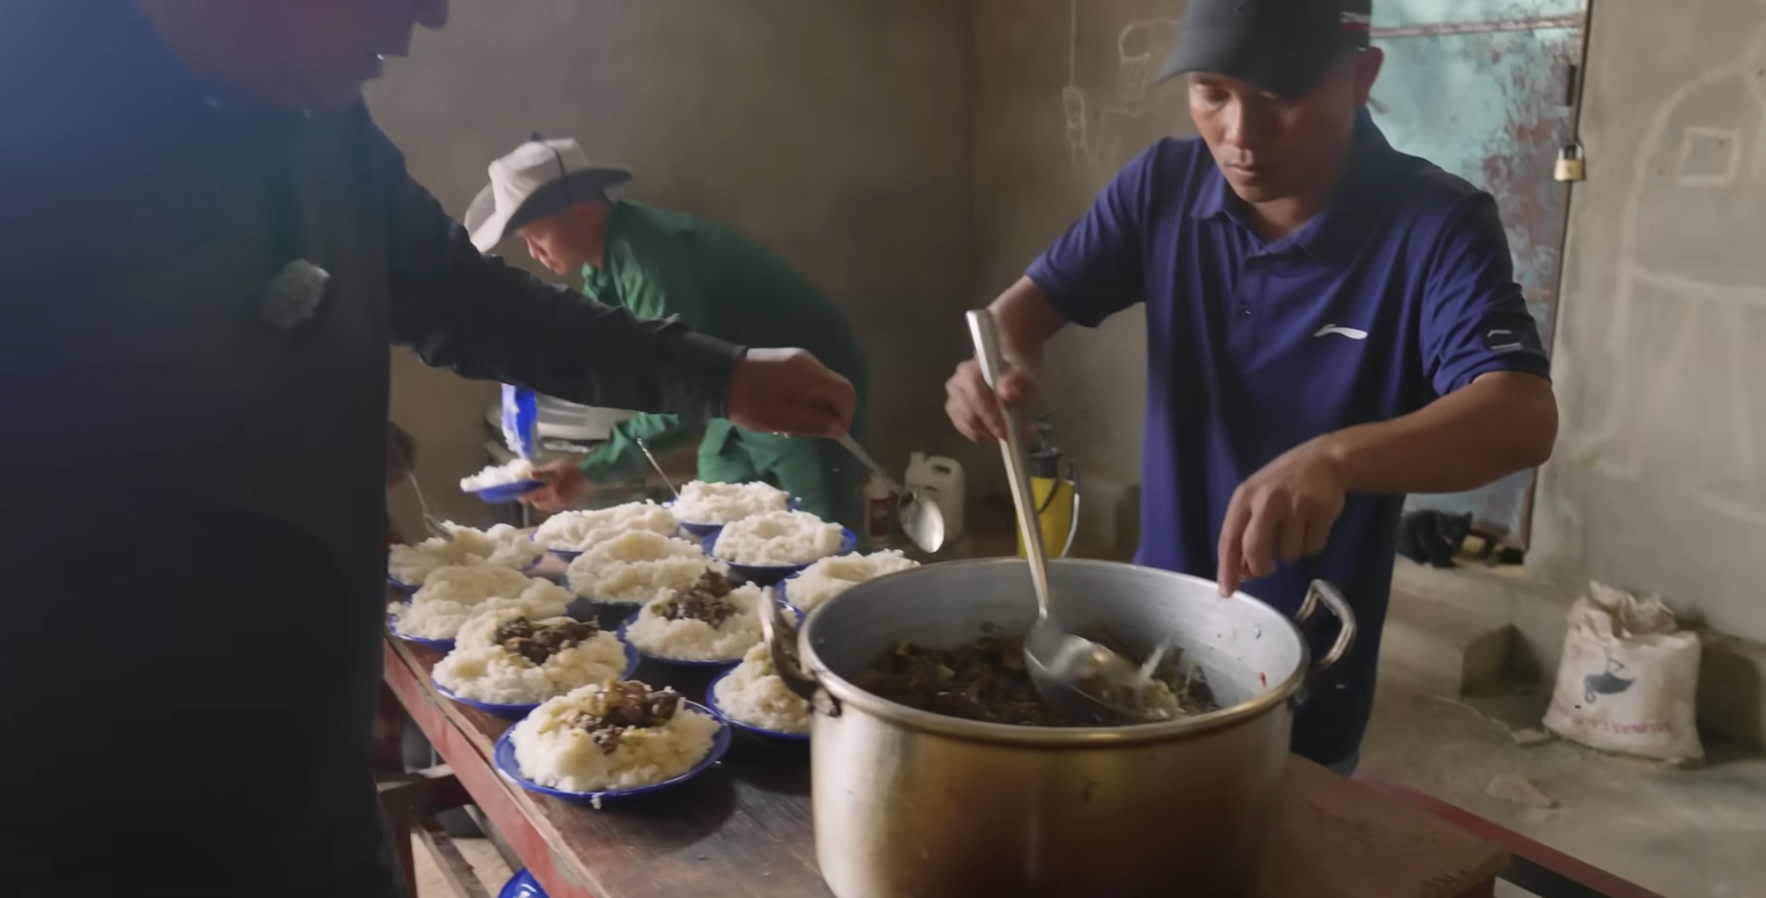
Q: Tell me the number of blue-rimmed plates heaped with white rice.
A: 12